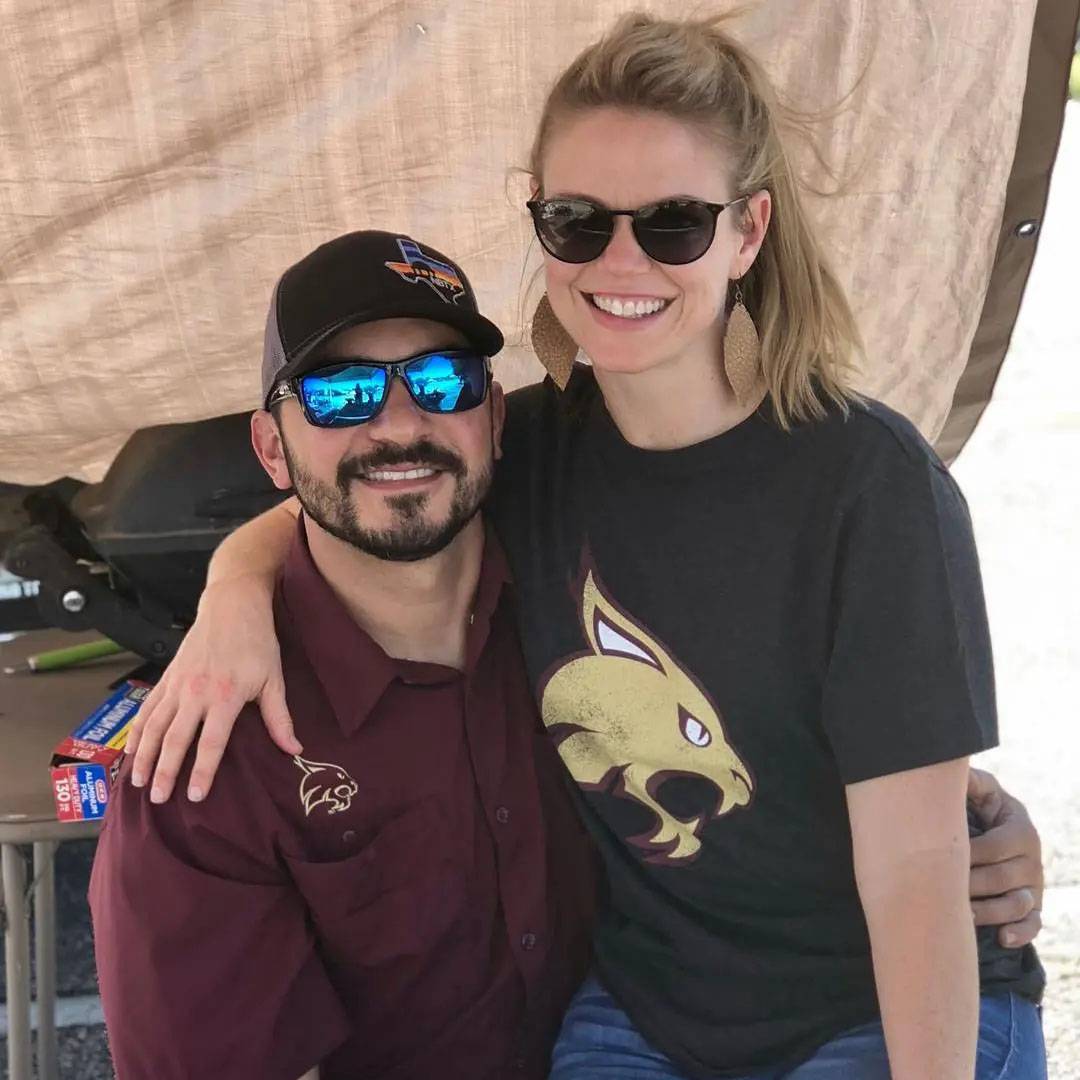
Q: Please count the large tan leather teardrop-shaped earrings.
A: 2